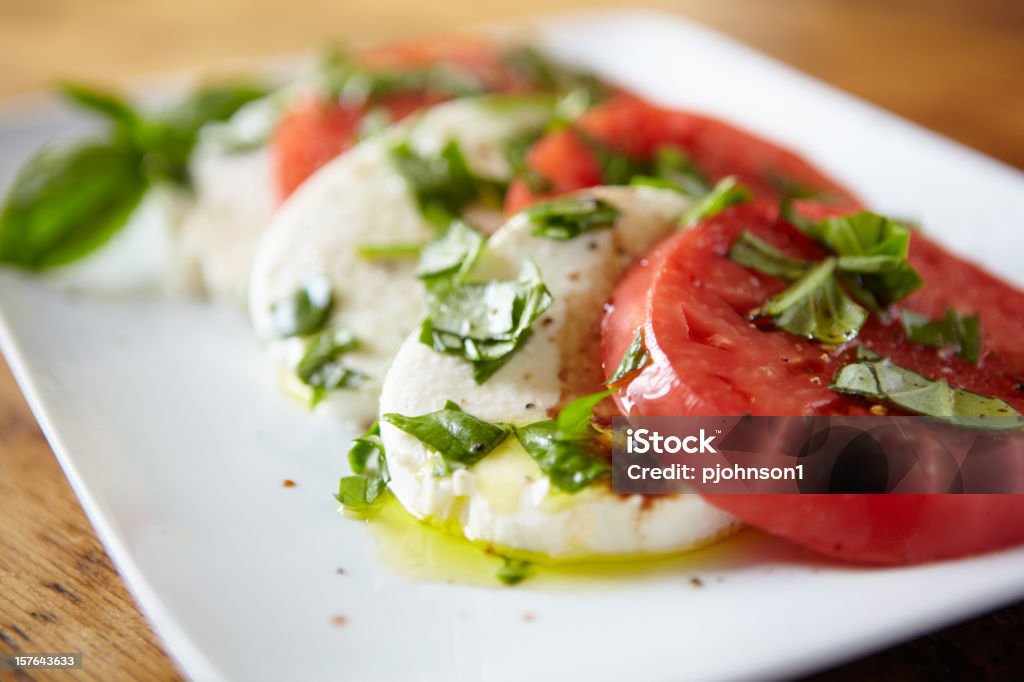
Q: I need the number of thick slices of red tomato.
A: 3